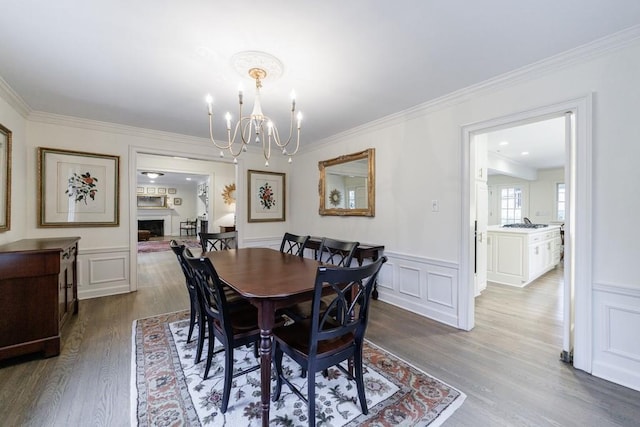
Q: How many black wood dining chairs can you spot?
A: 6